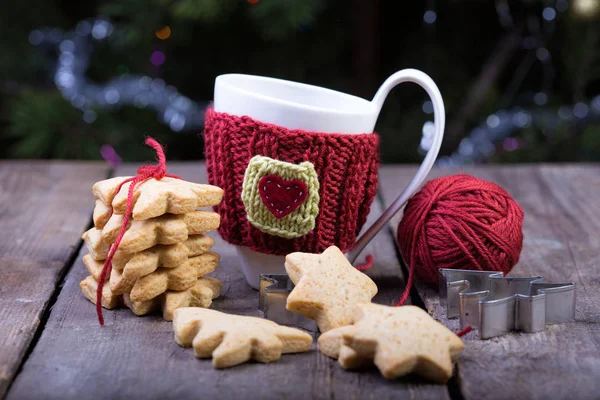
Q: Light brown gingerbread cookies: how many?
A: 9